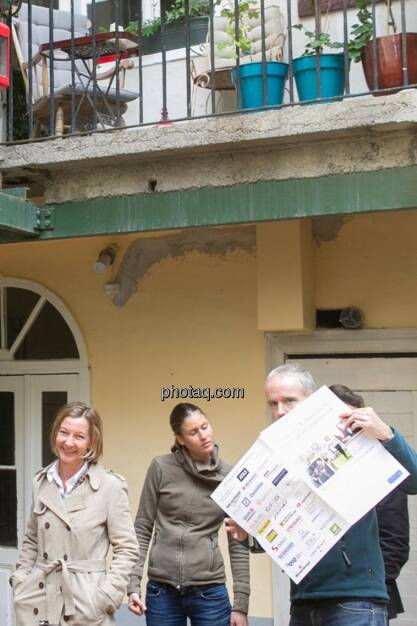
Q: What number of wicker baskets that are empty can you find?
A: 0